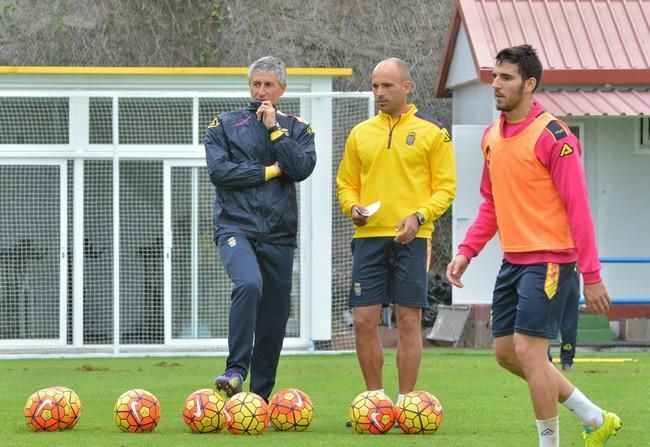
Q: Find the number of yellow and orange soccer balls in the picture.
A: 8